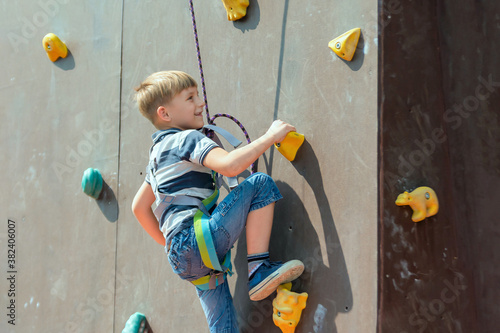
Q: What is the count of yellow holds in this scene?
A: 6